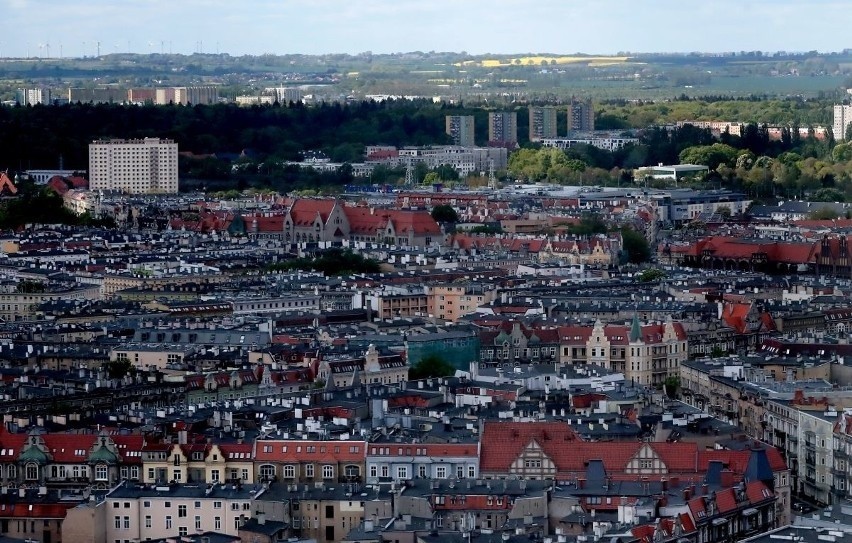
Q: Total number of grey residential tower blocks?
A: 4